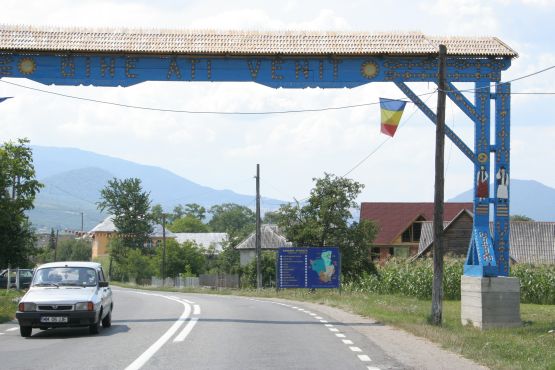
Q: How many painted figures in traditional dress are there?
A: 2